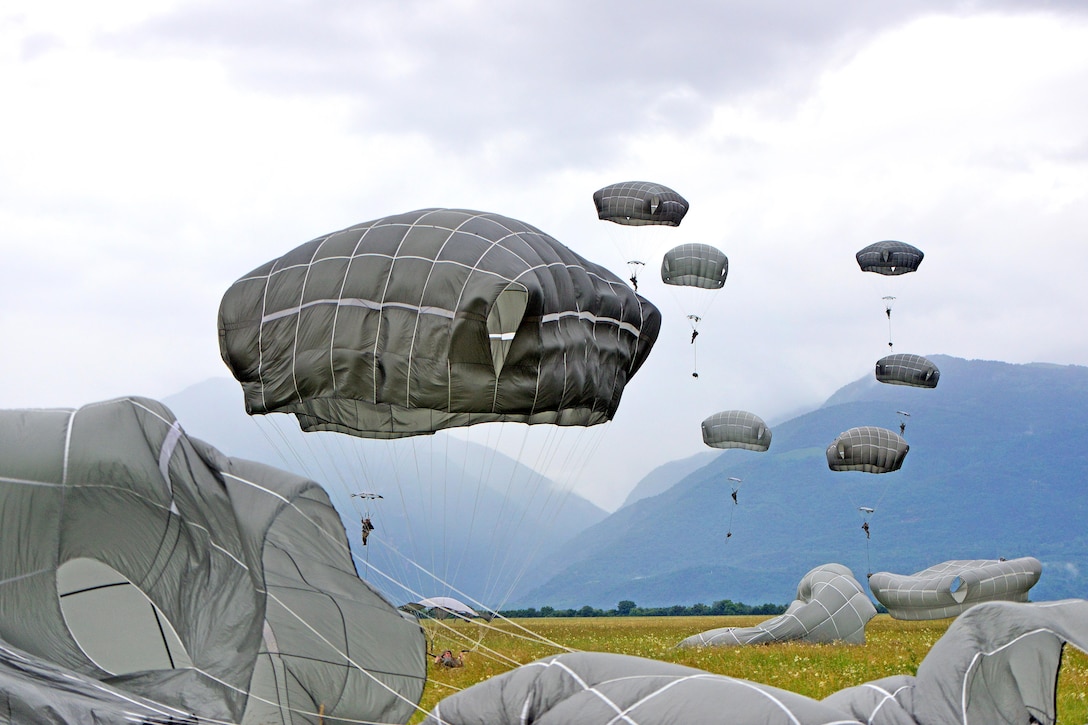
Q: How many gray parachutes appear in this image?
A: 11